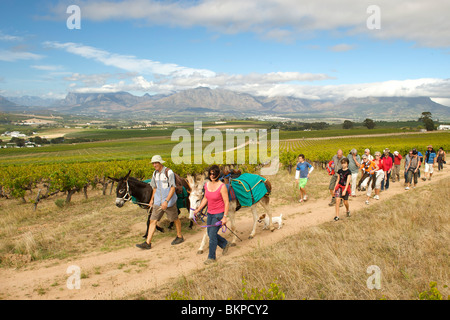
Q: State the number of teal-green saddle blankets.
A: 2